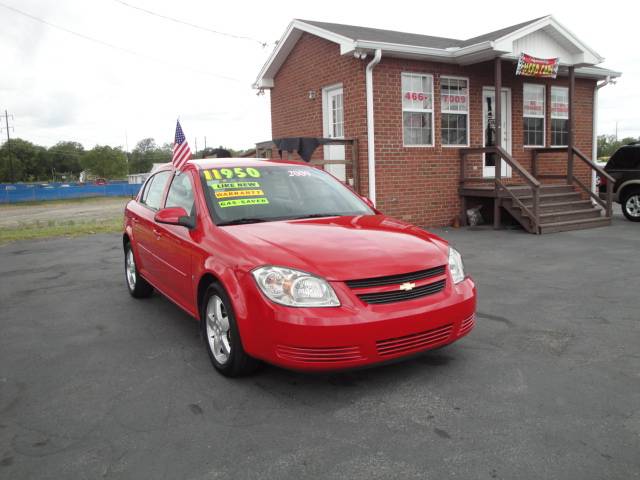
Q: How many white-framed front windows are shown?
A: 4